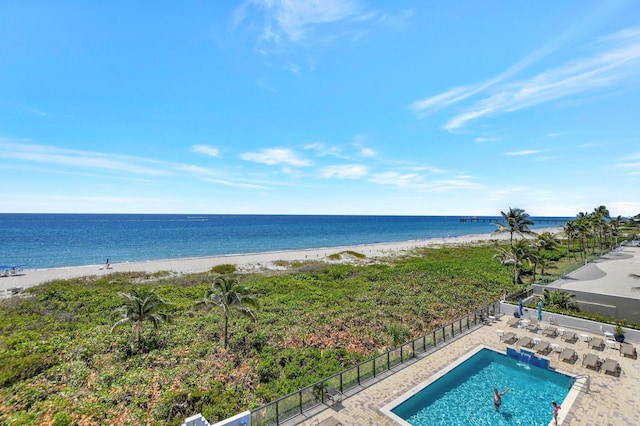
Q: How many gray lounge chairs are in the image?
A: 12